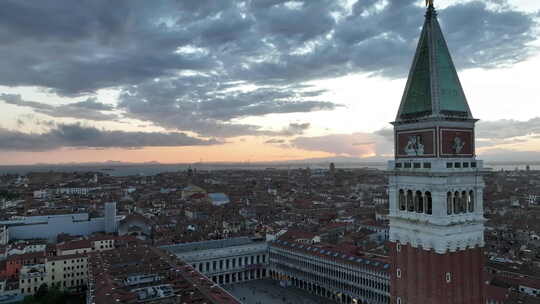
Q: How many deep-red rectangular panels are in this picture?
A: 2